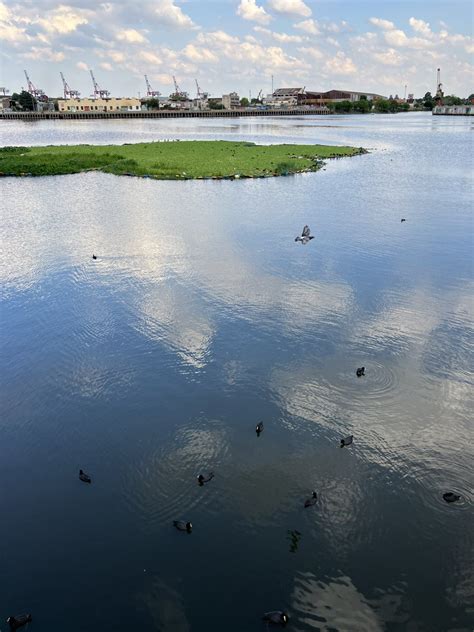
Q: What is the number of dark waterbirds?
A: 12